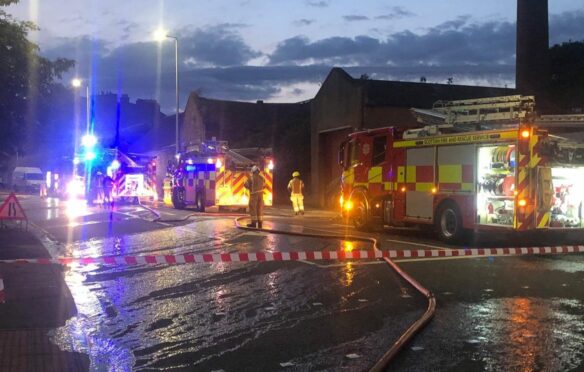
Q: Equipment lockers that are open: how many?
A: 2